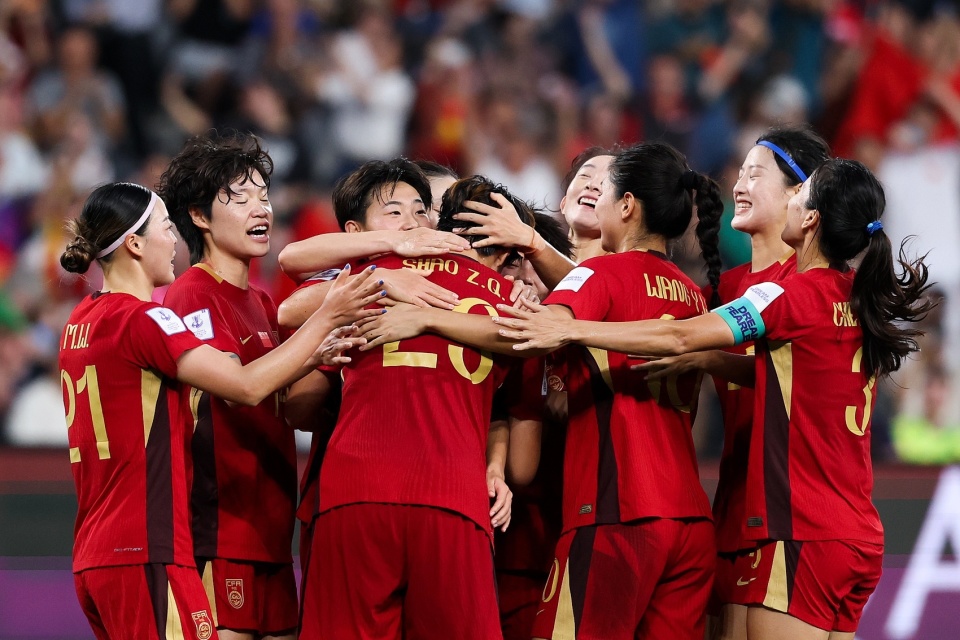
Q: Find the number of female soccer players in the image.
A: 10